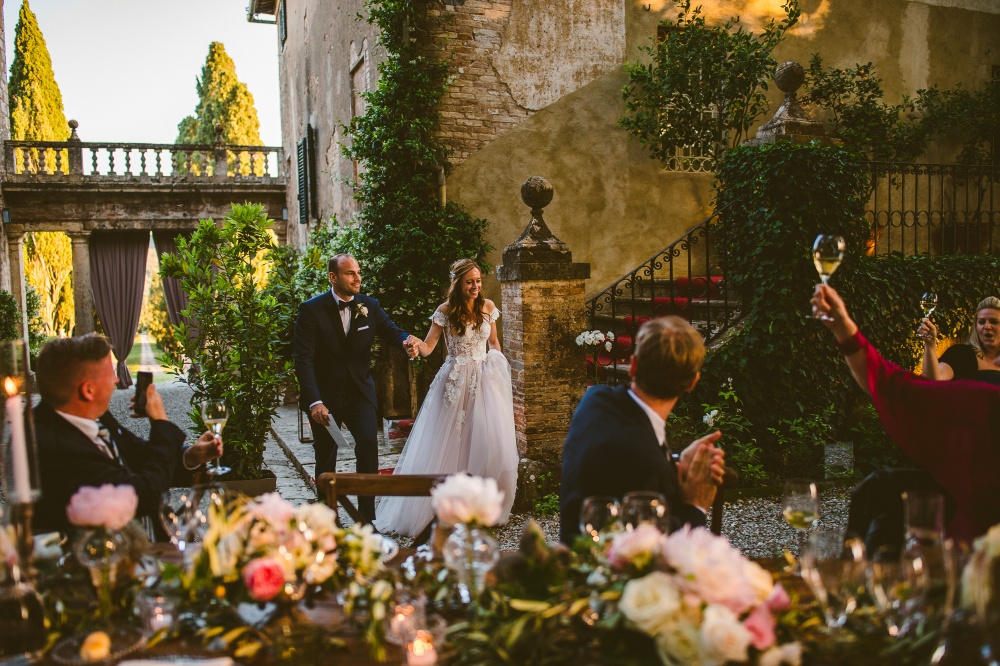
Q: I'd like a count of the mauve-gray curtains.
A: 2